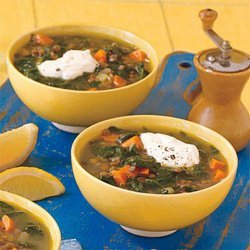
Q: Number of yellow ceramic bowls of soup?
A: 3